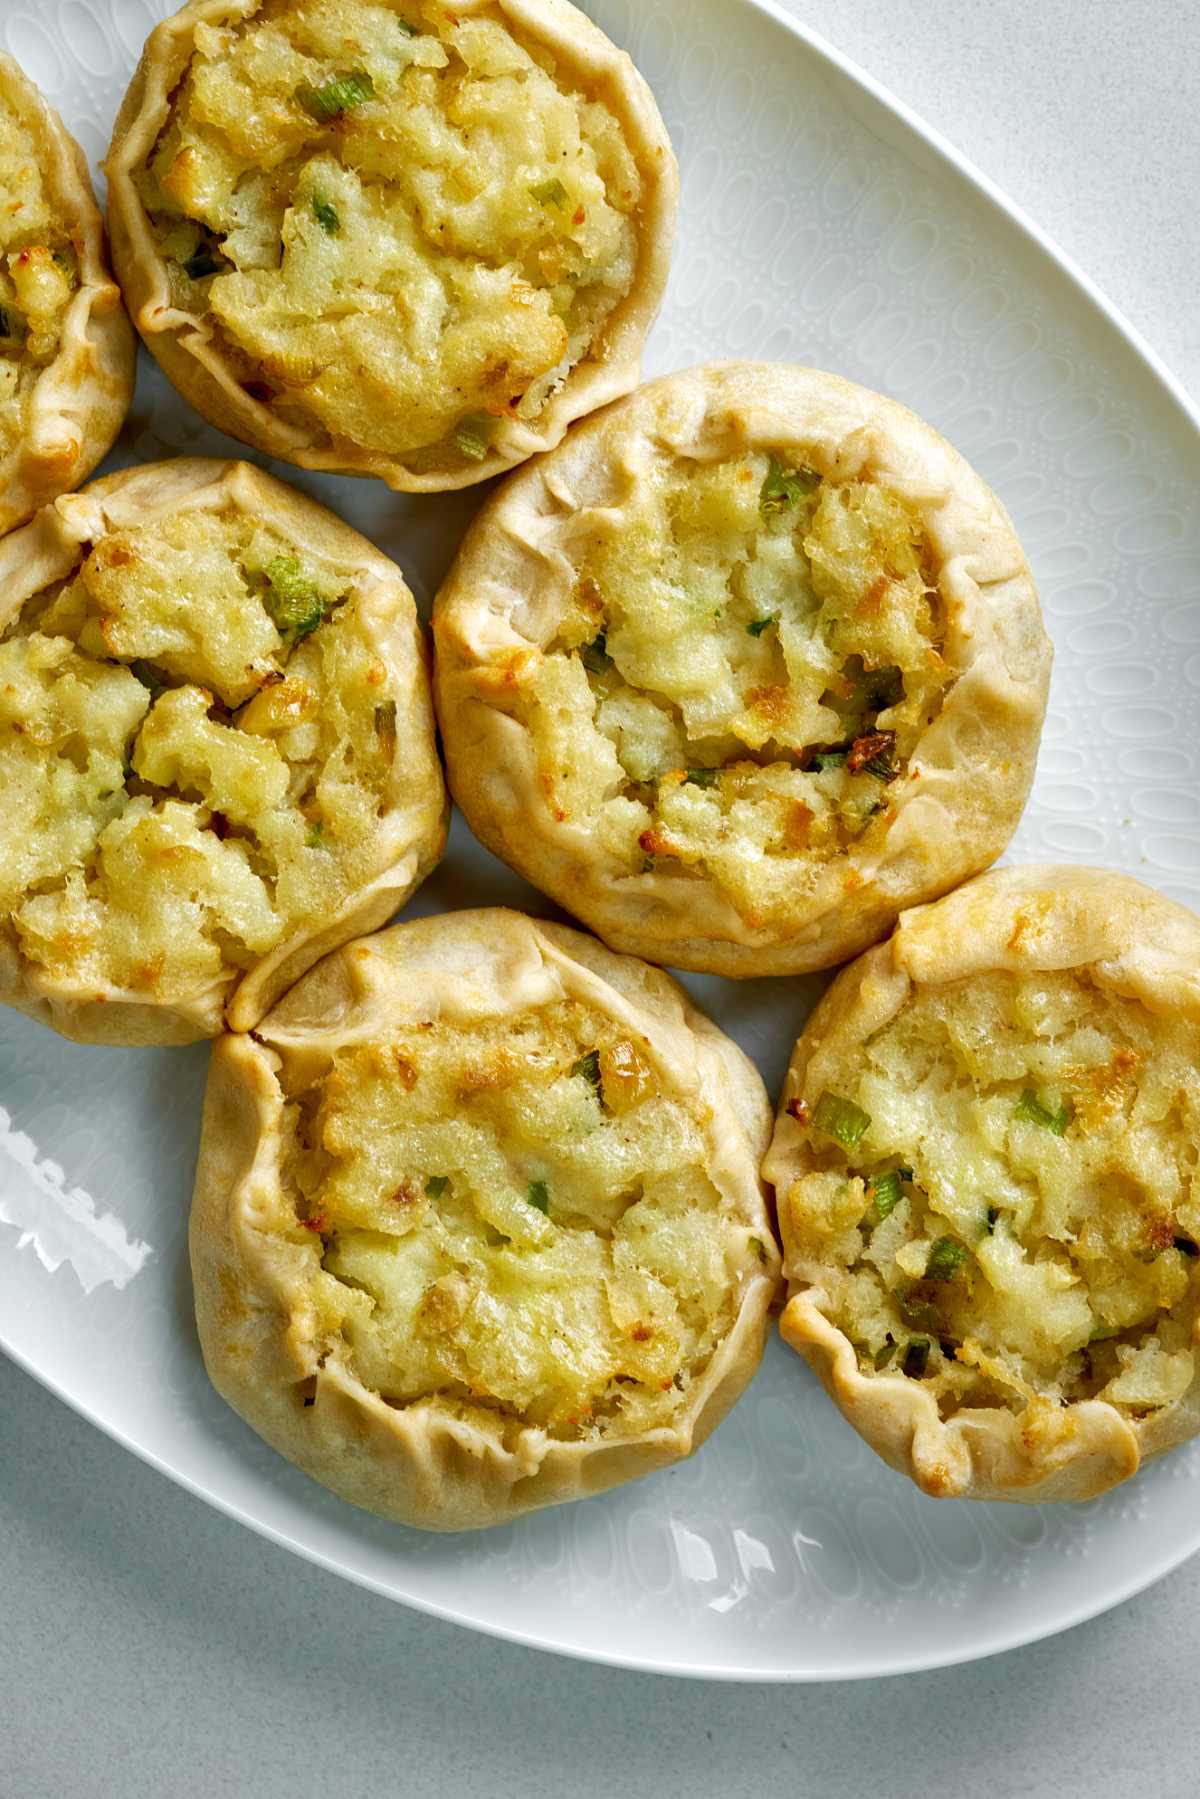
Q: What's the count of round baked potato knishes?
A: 6